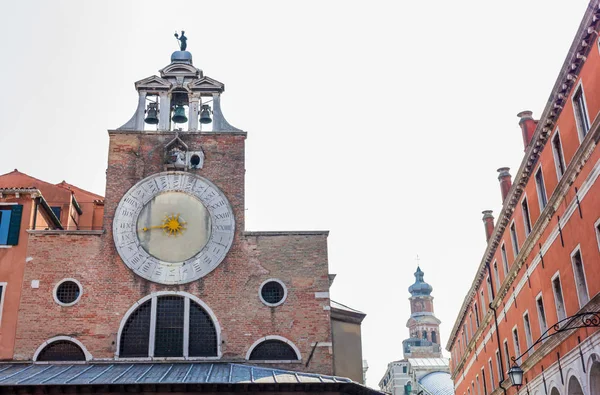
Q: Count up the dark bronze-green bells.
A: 3